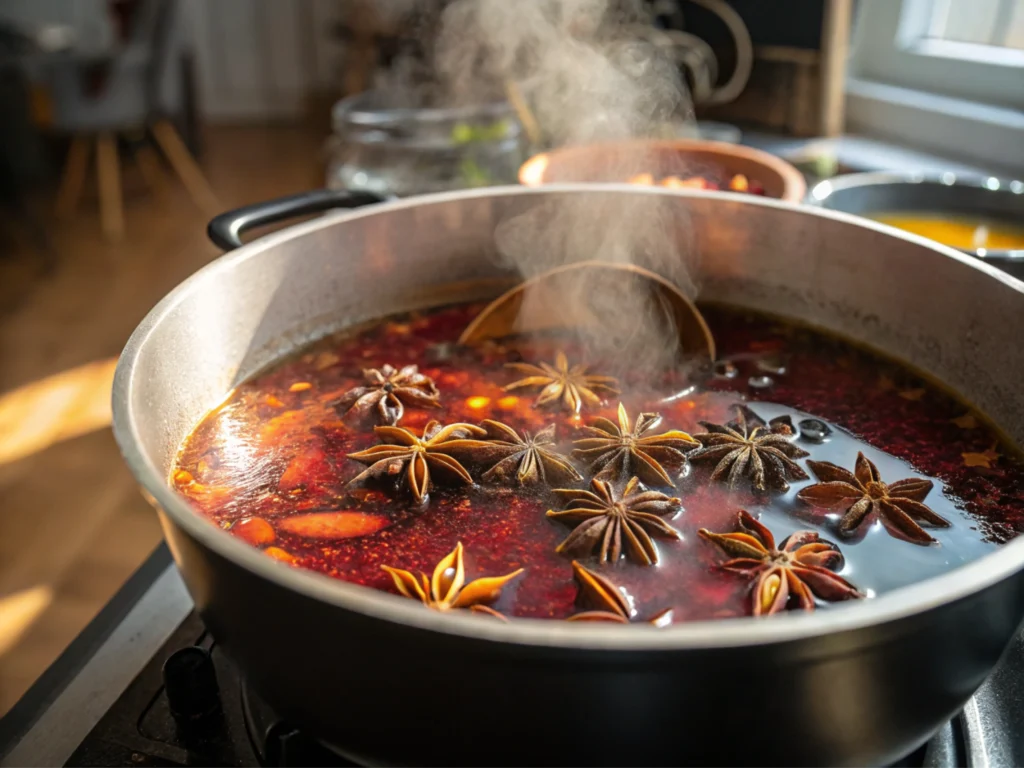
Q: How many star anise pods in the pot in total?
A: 11